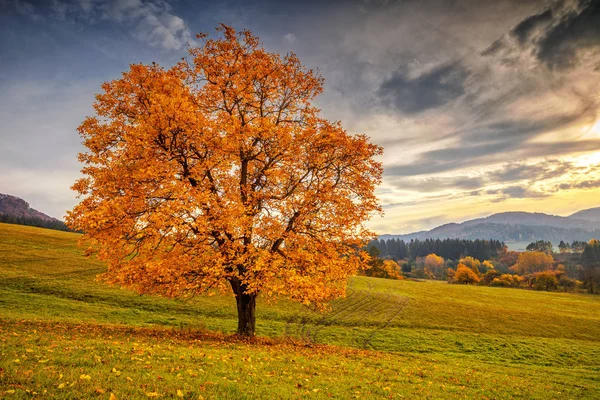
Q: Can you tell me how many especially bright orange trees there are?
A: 1